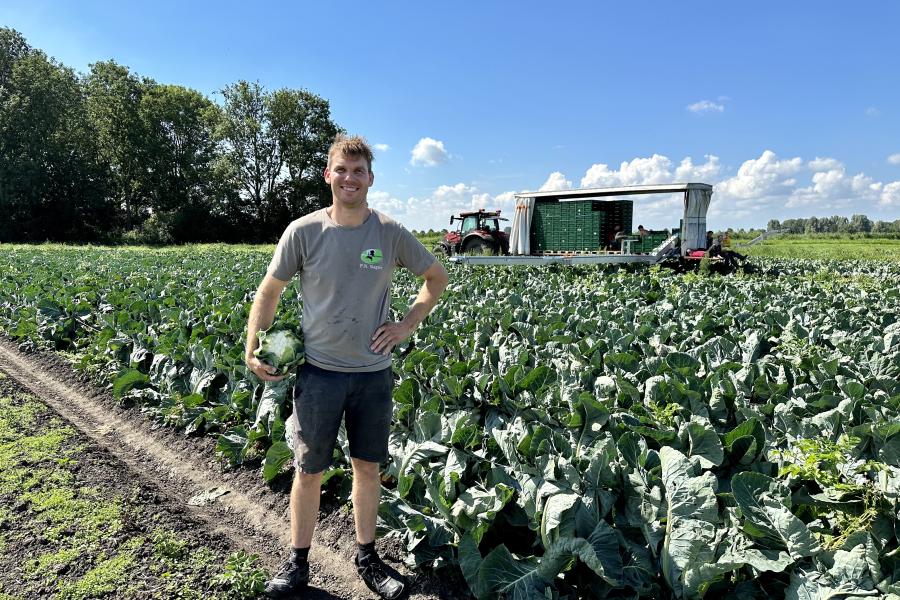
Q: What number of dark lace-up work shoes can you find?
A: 2